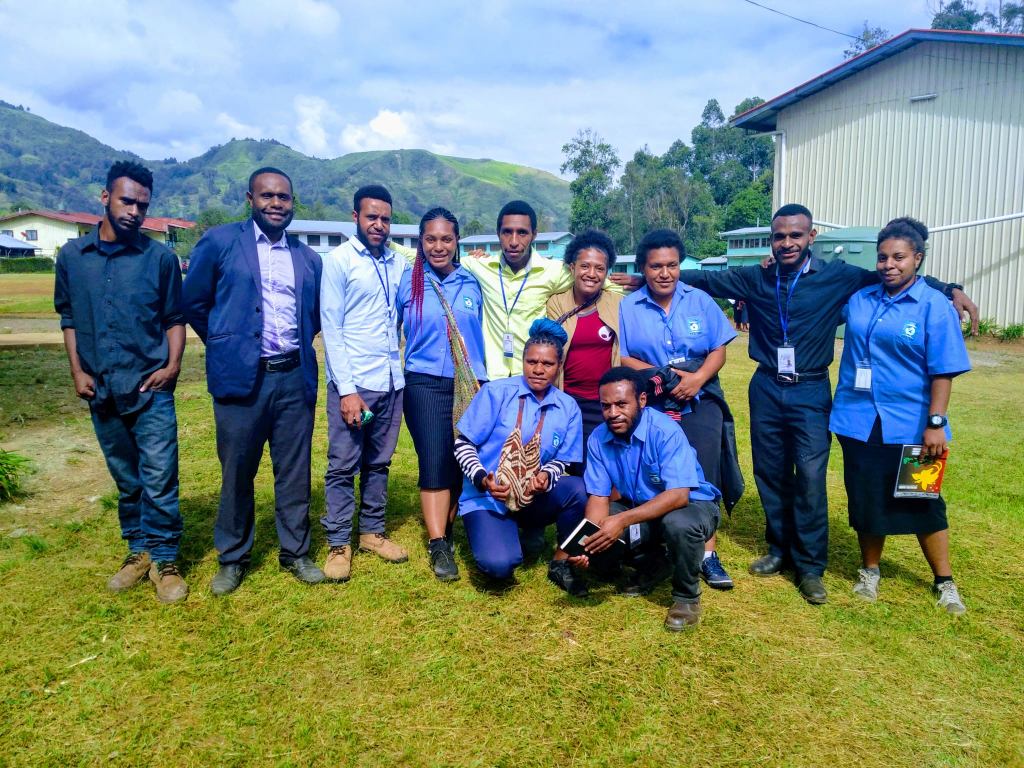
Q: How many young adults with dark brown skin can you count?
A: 11